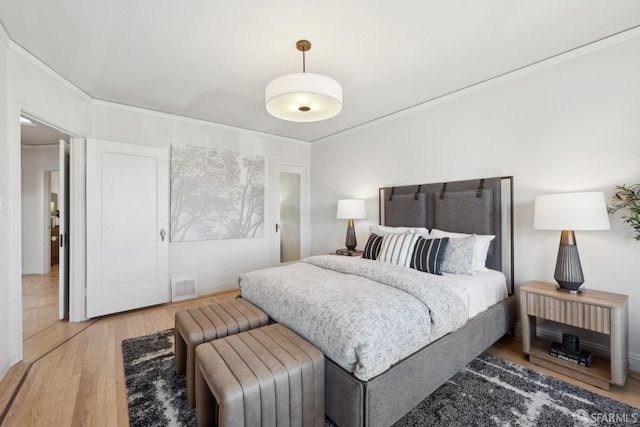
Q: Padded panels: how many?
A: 2